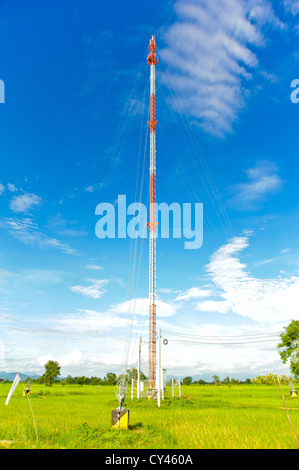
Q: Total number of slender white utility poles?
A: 2